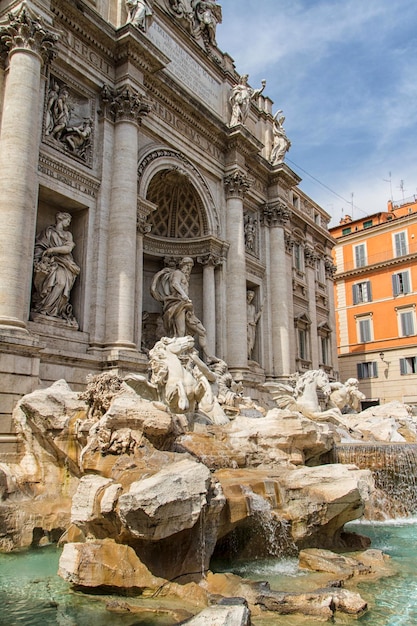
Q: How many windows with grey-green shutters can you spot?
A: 8